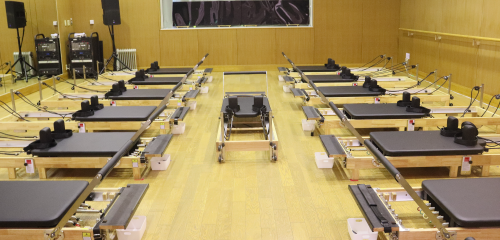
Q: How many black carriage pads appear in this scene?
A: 13